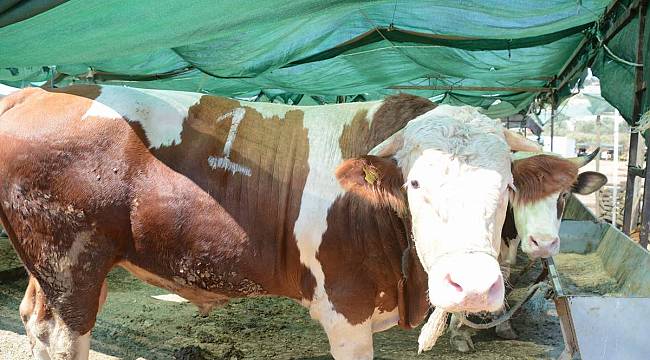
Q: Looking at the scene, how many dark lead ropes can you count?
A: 1